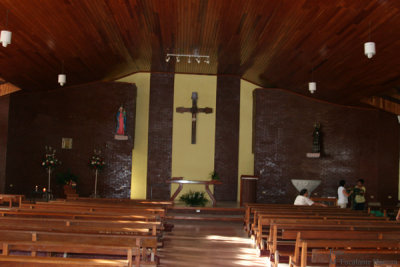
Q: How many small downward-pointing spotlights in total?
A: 5